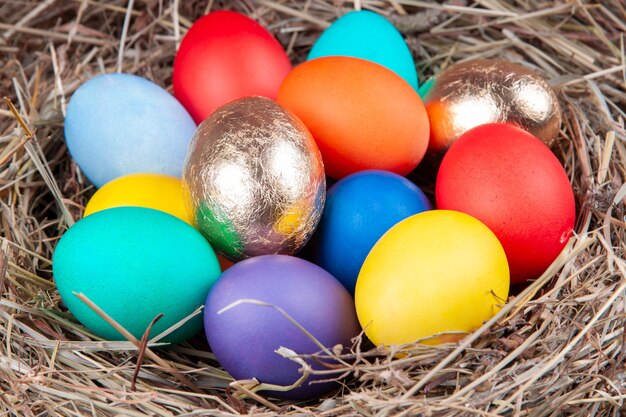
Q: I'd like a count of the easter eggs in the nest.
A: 12